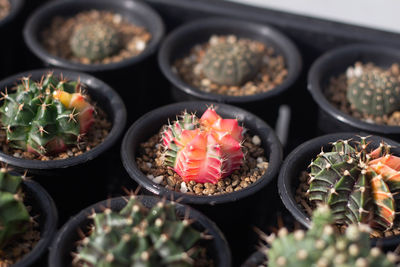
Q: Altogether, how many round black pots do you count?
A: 10